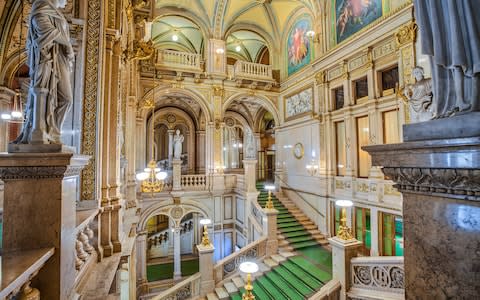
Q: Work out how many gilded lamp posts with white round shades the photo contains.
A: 4